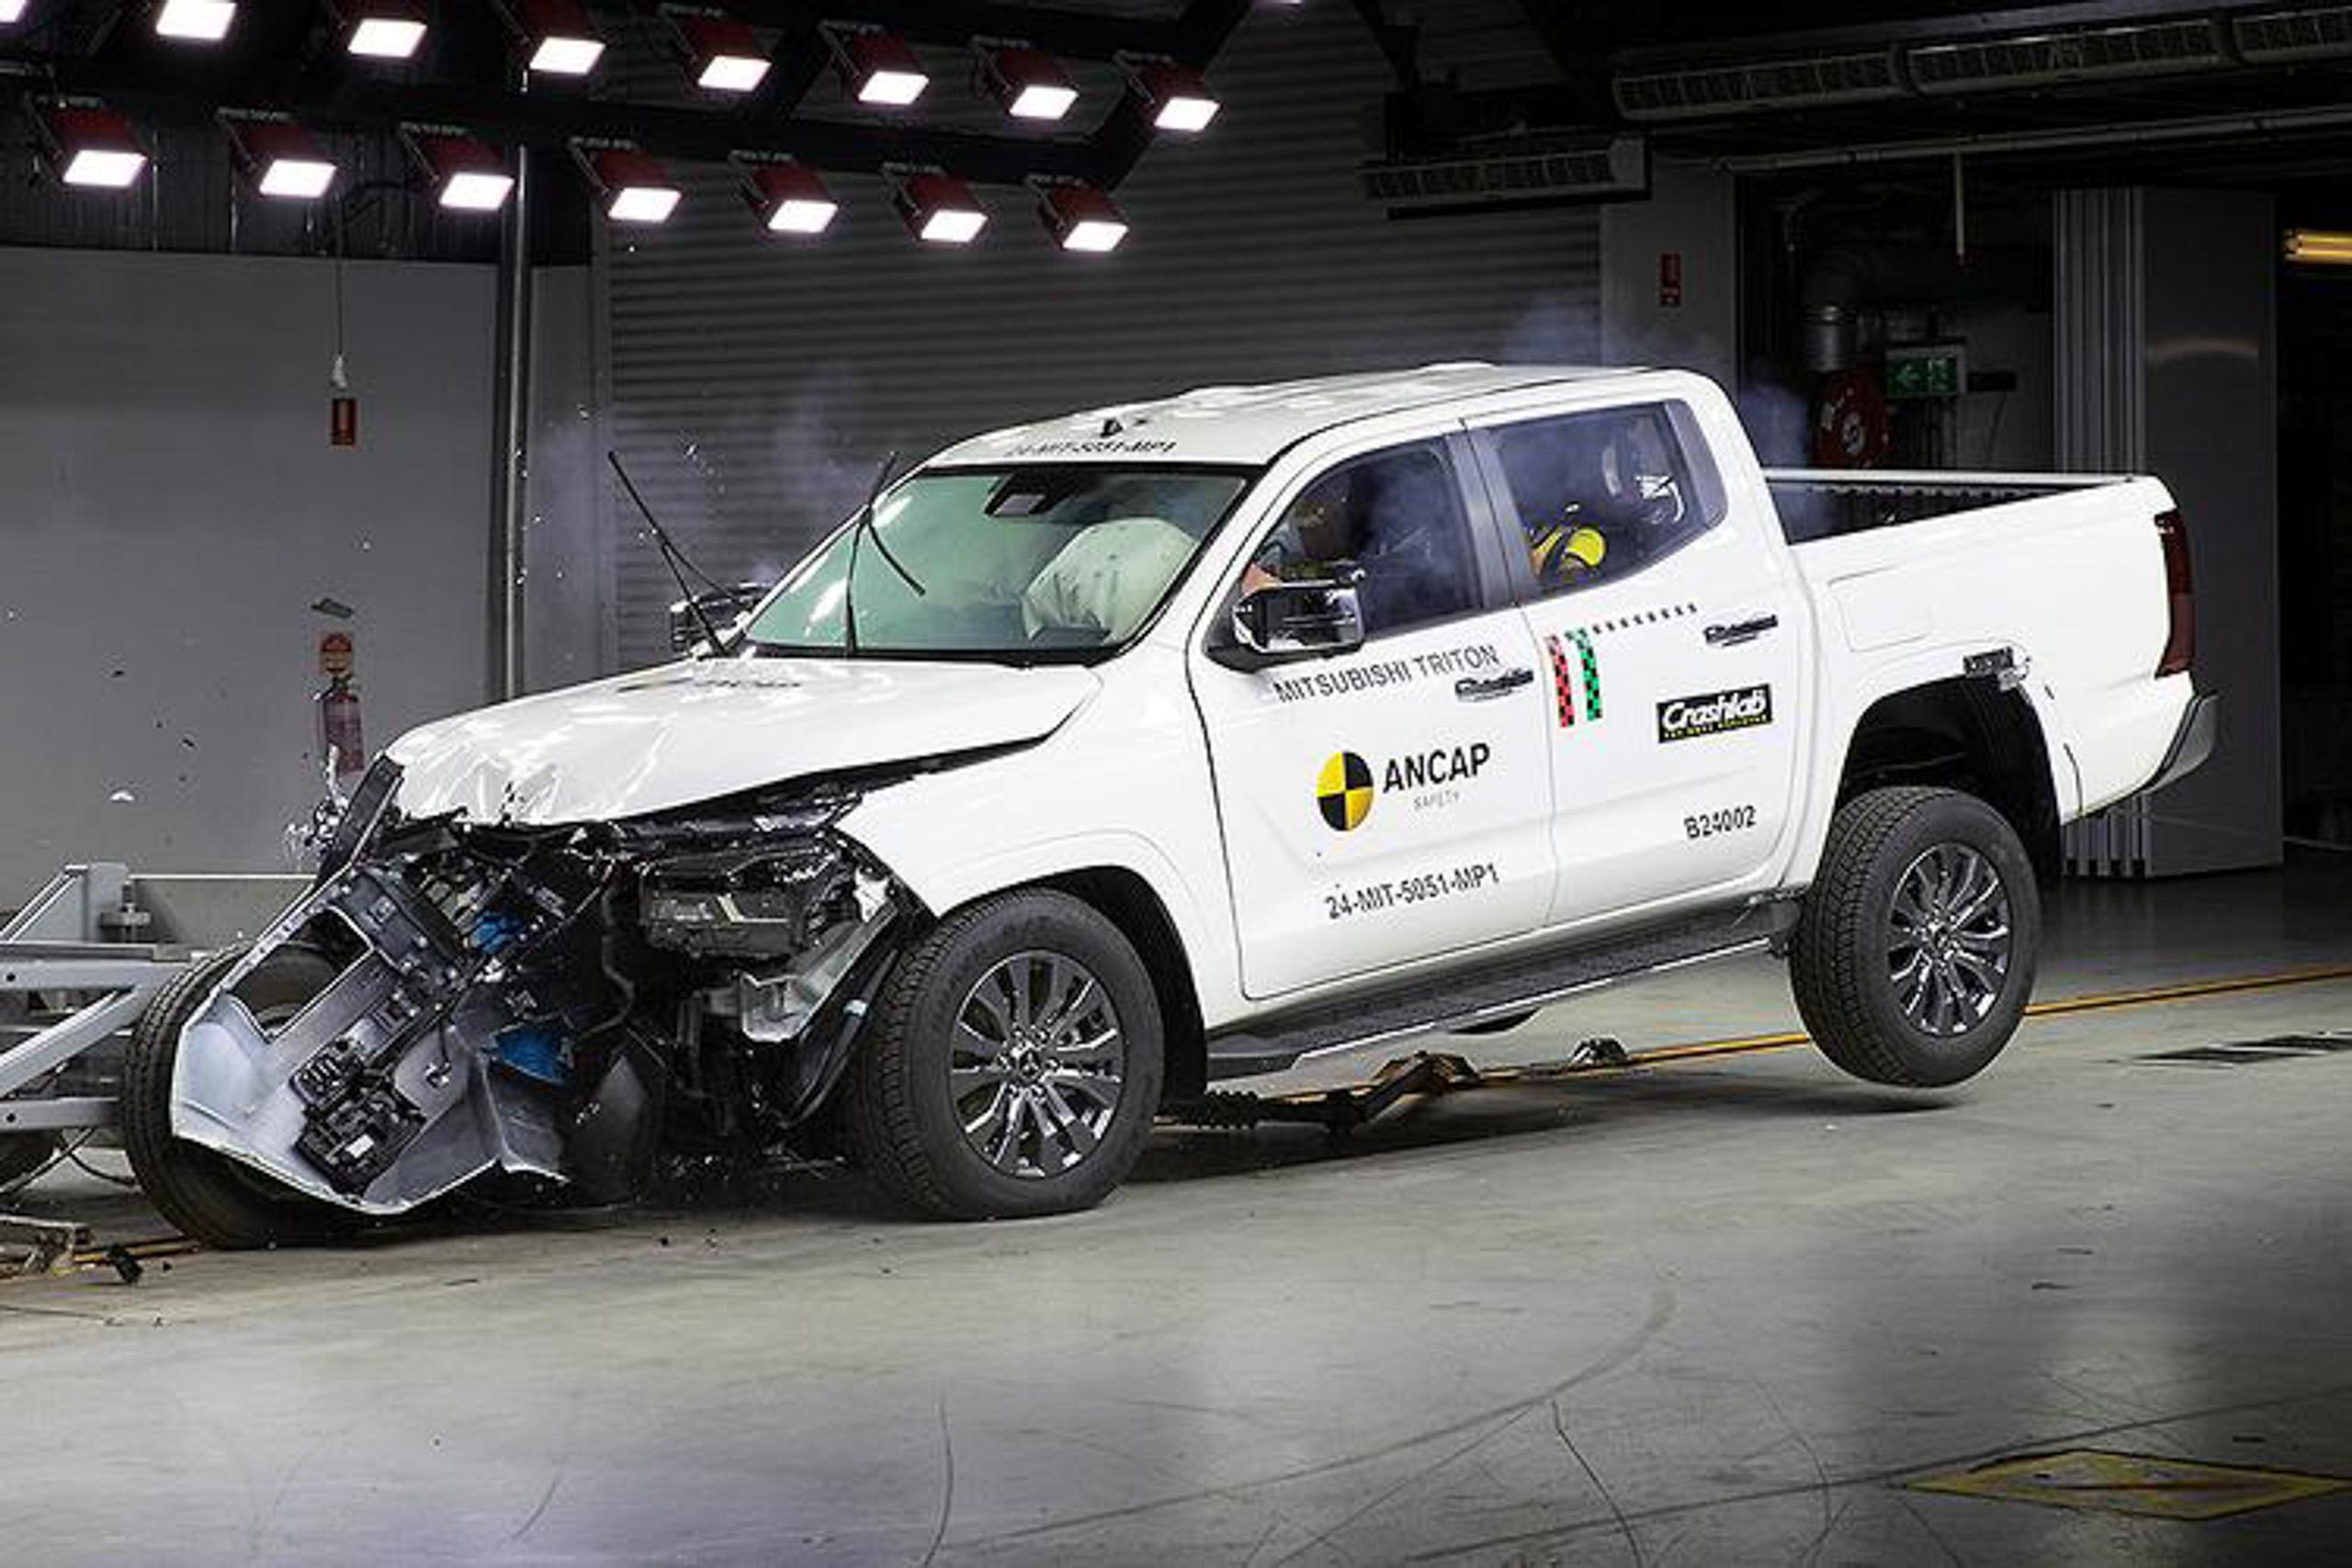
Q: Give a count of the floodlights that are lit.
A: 15